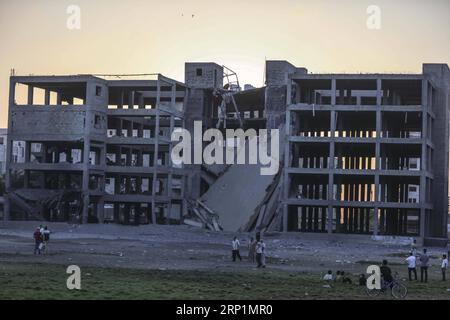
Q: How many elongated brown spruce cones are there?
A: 0